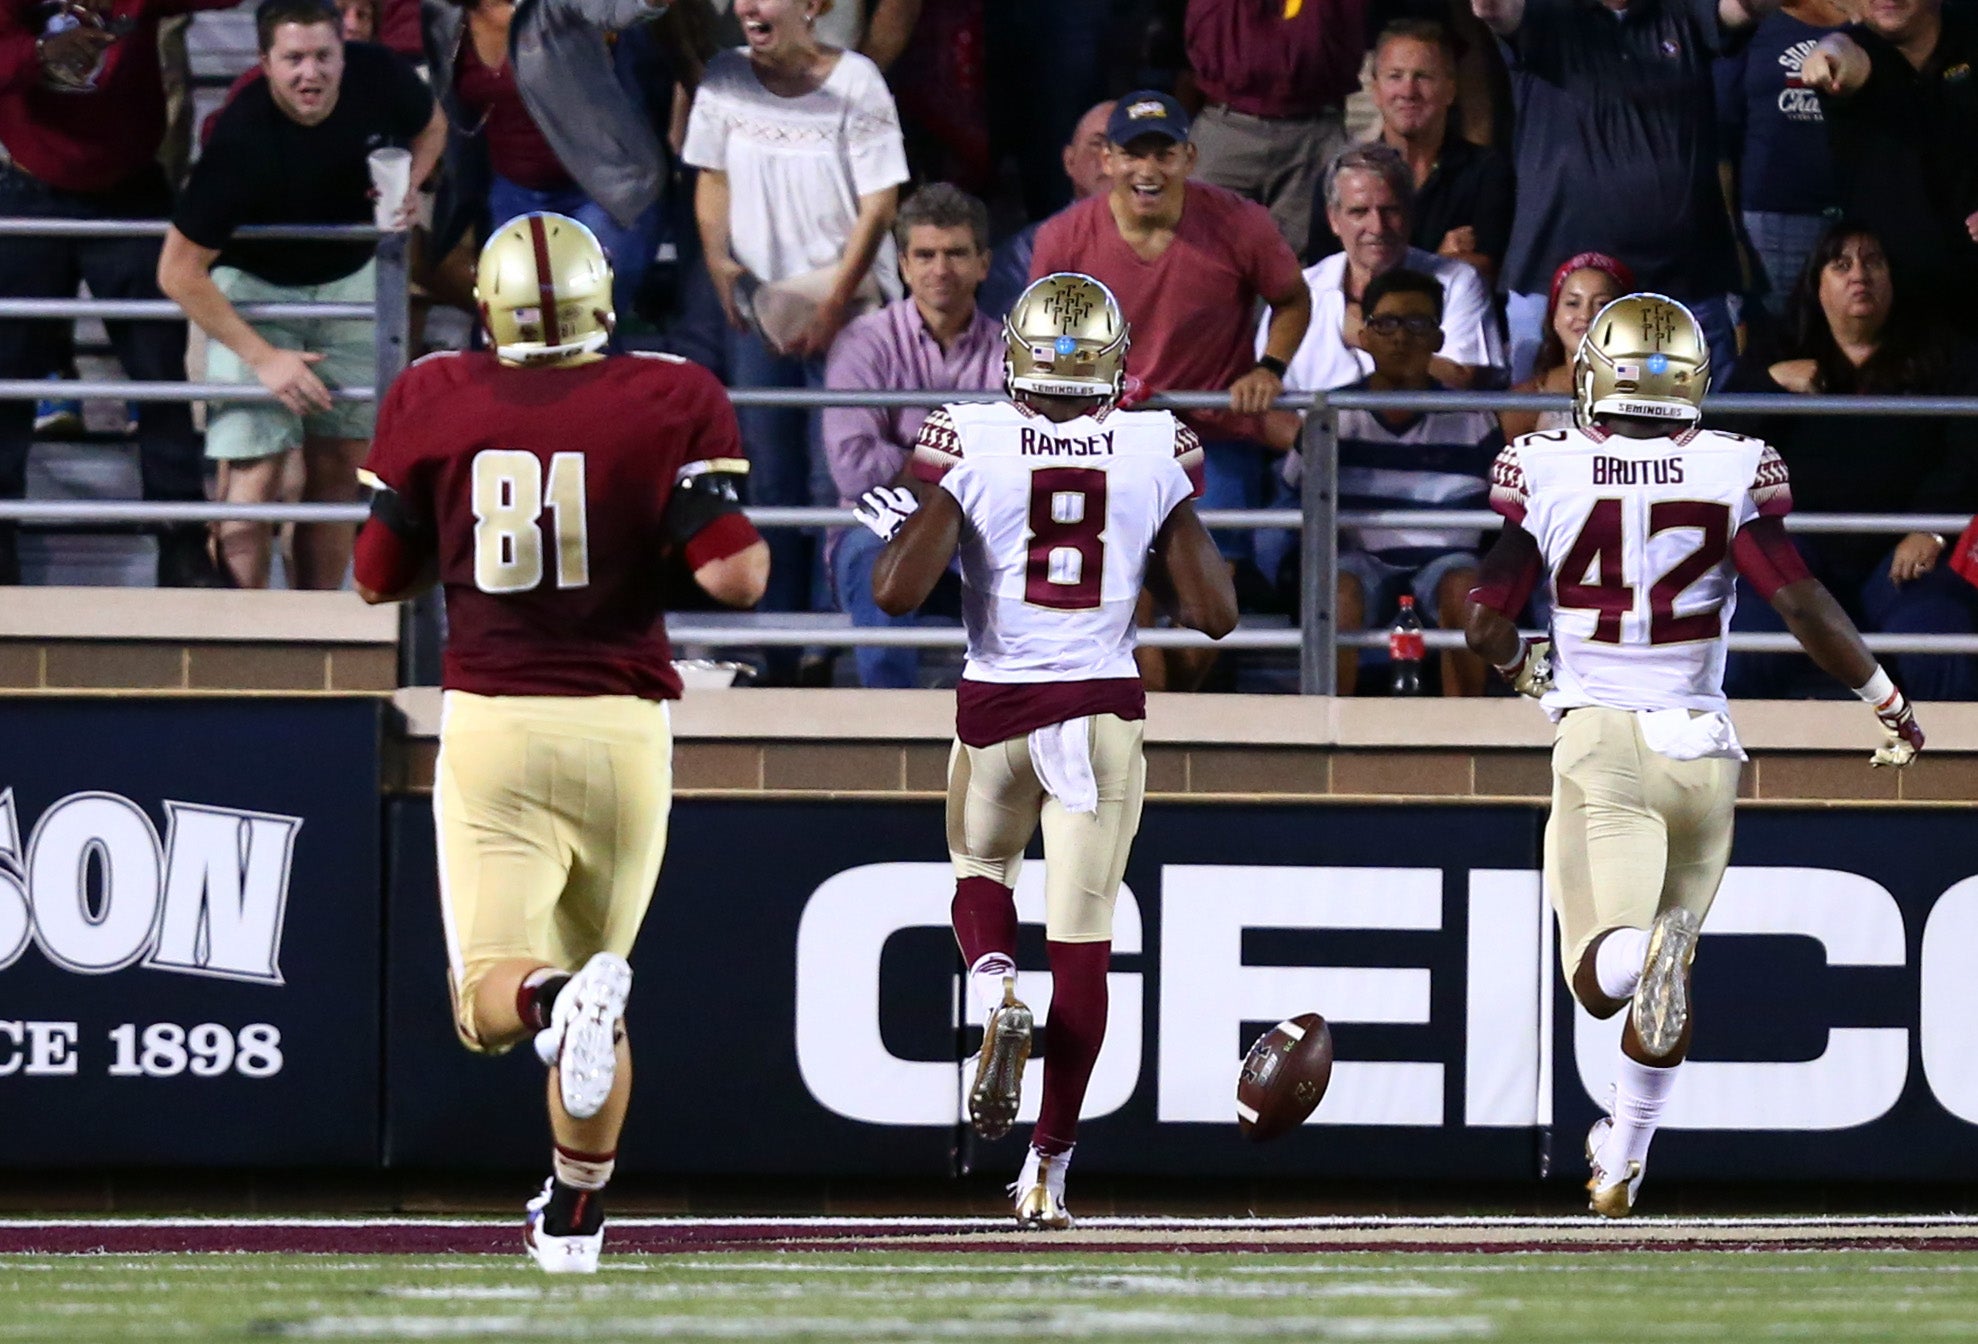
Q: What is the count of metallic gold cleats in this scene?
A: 4